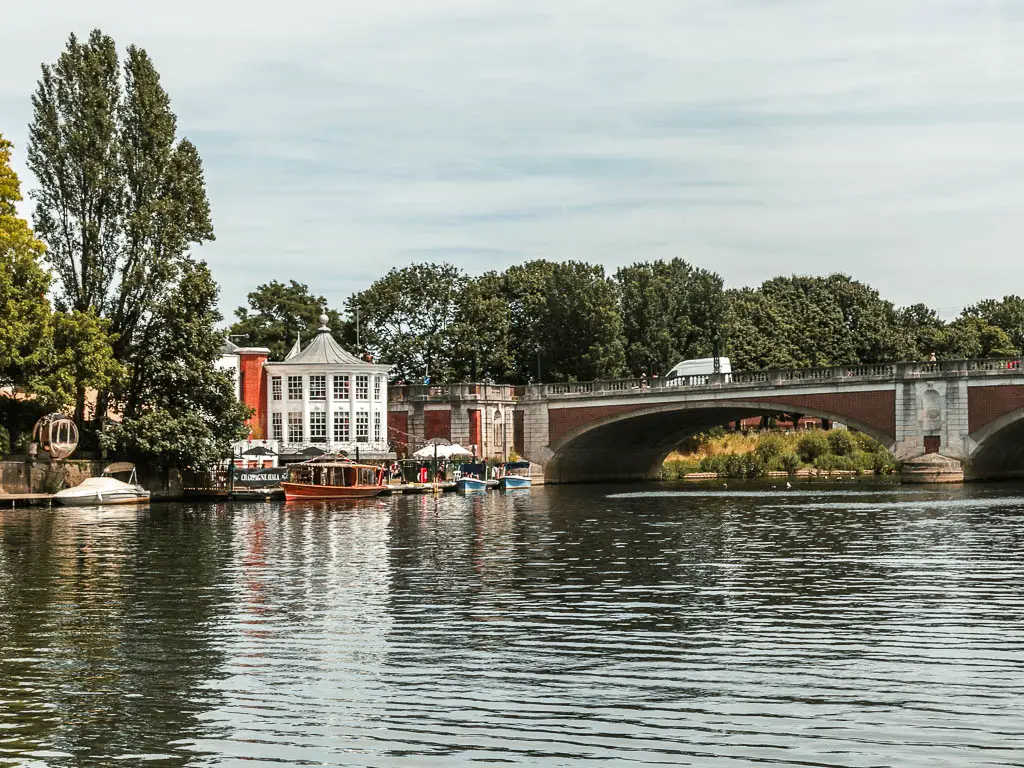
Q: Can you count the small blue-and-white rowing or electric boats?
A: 2